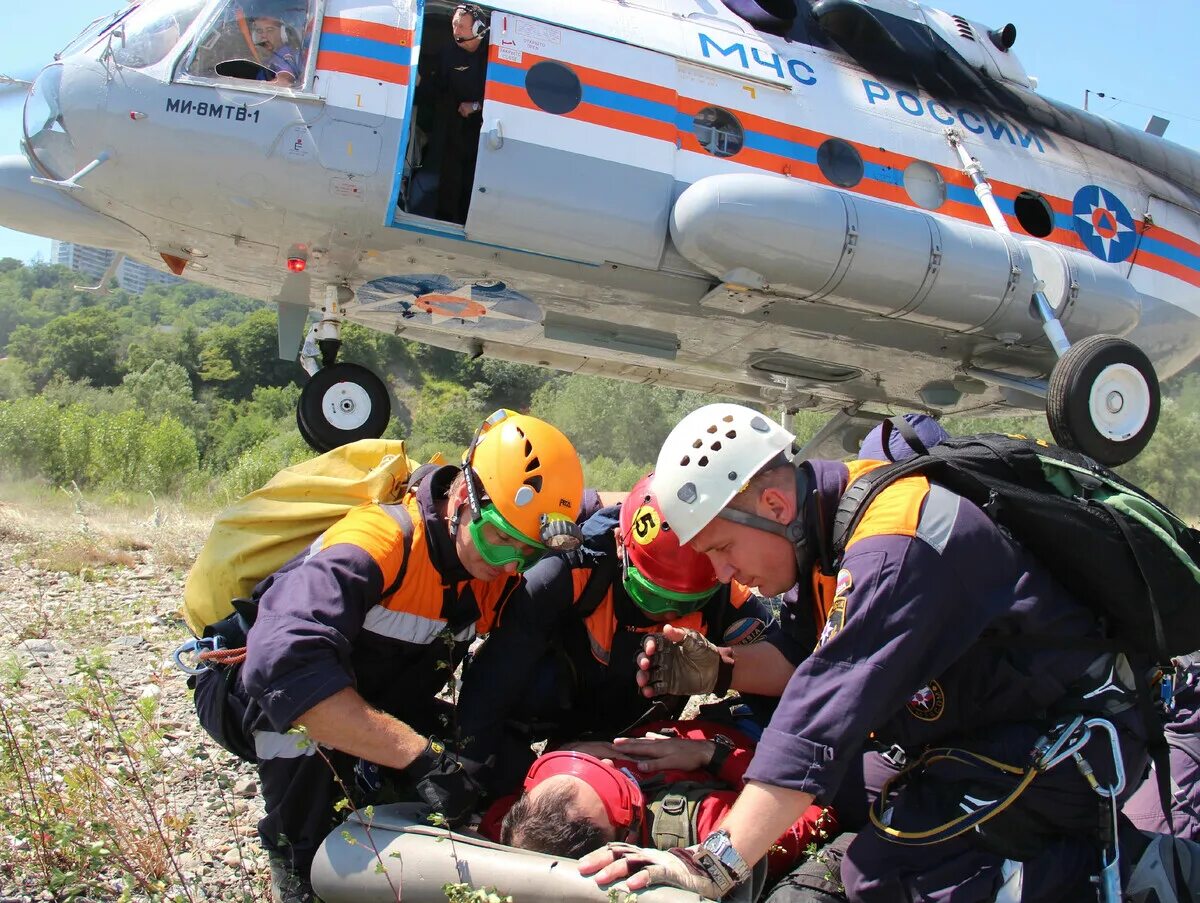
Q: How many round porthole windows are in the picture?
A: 5